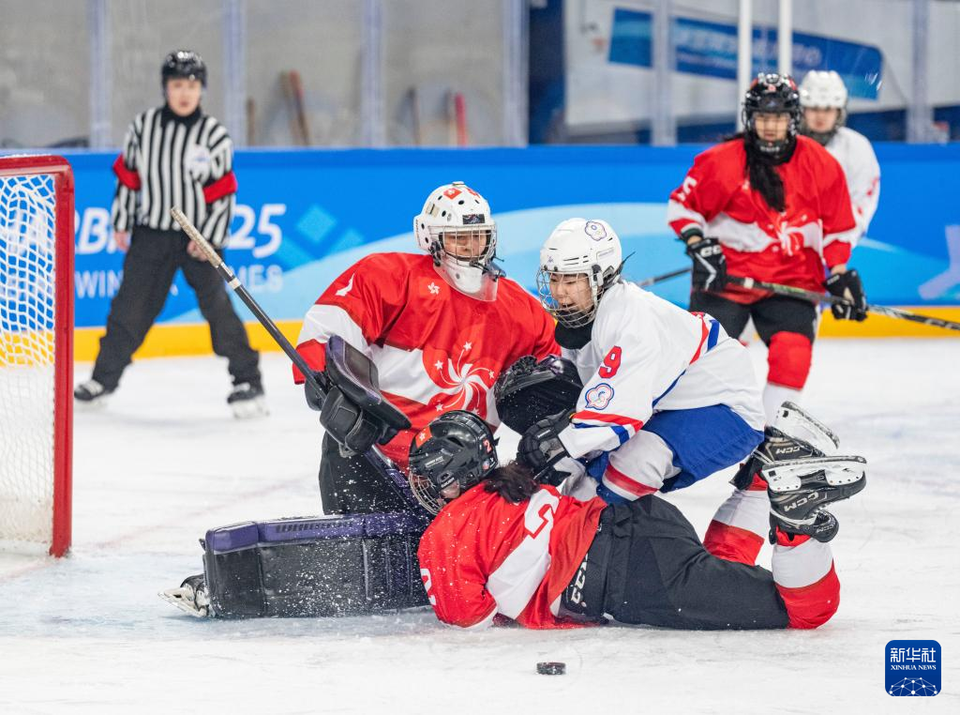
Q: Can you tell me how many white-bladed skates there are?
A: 5